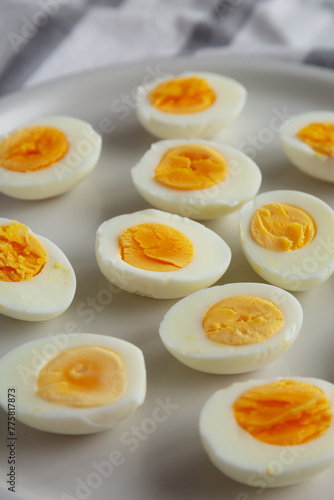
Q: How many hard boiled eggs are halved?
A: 10